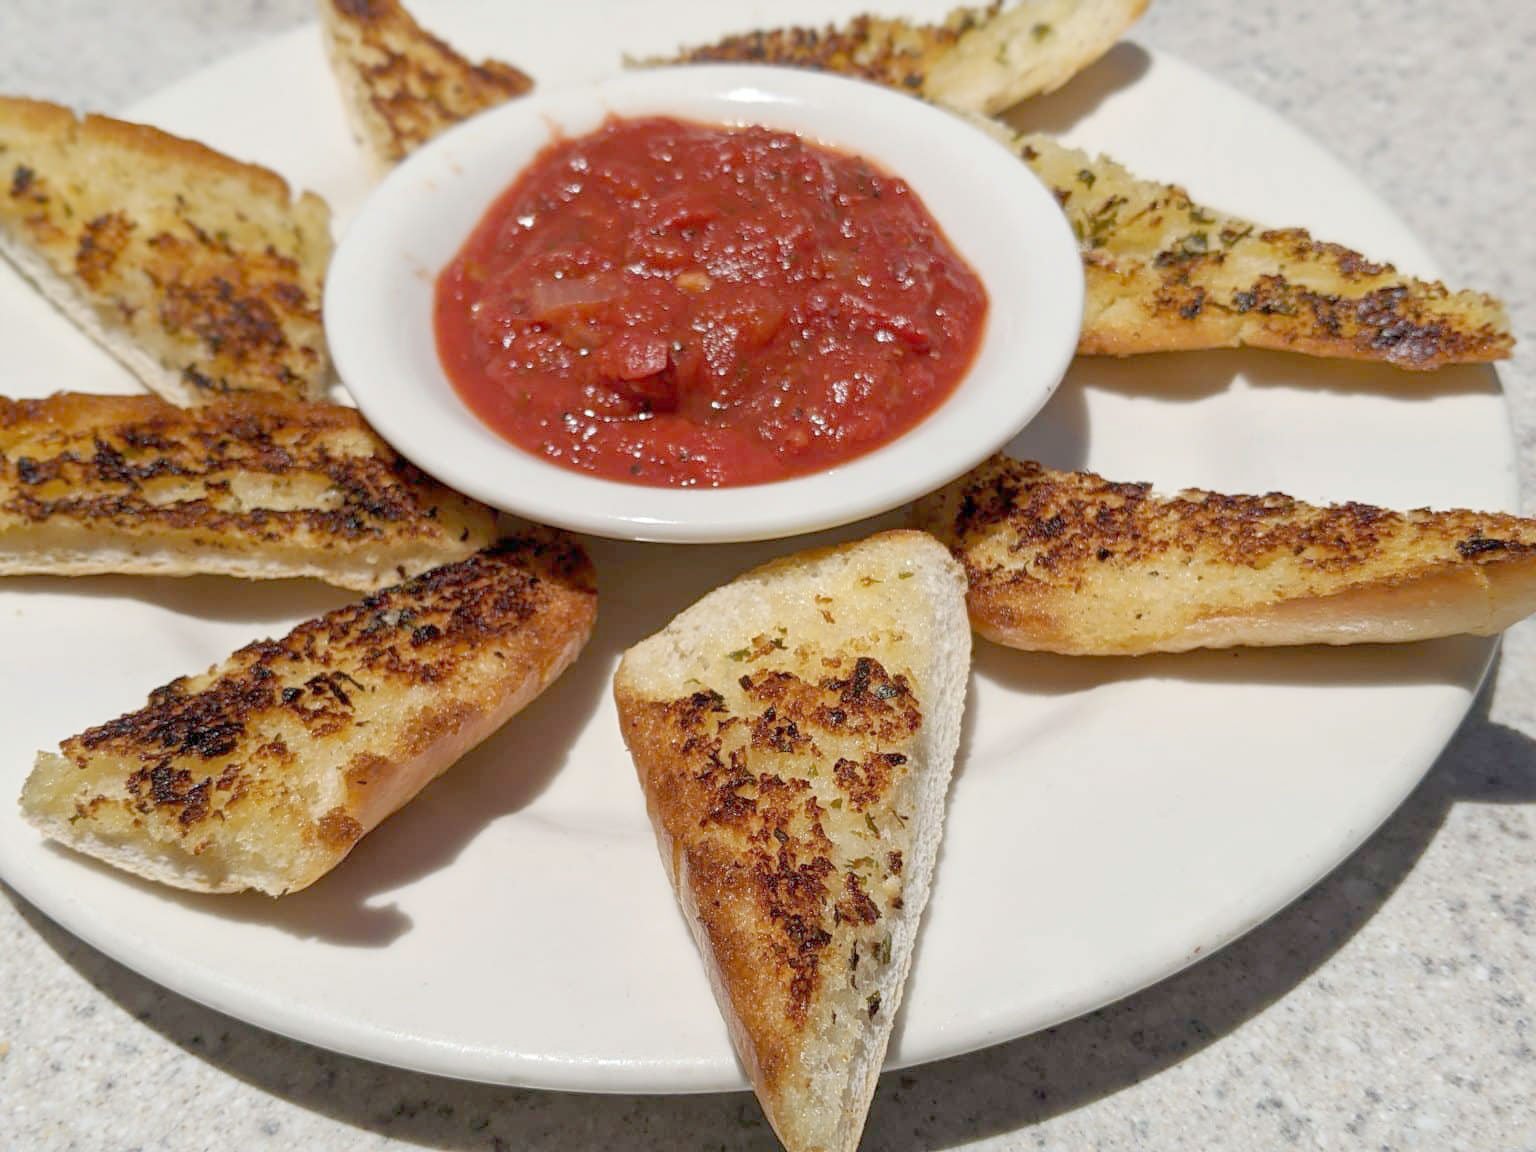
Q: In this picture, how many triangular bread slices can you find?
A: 8